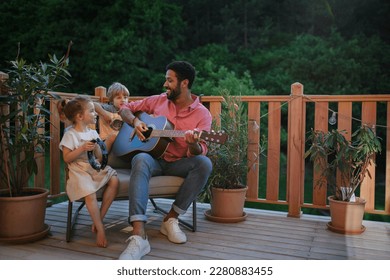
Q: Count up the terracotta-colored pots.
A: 3